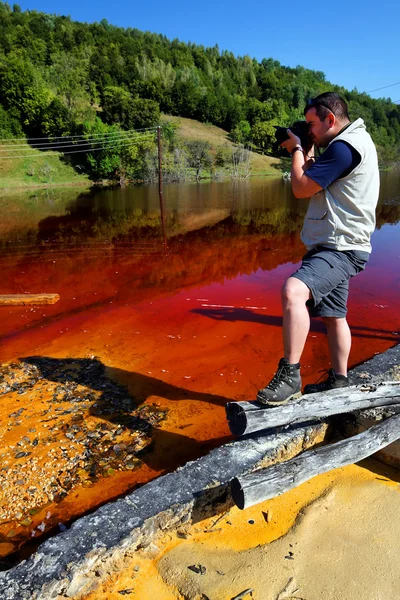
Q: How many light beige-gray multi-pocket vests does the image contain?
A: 1